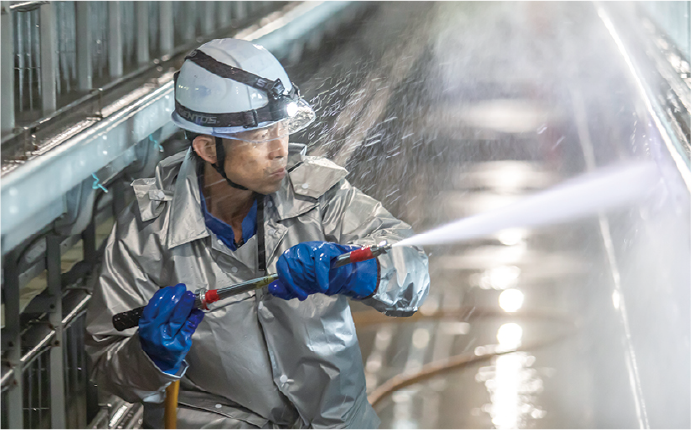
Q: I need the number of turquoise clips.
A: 2